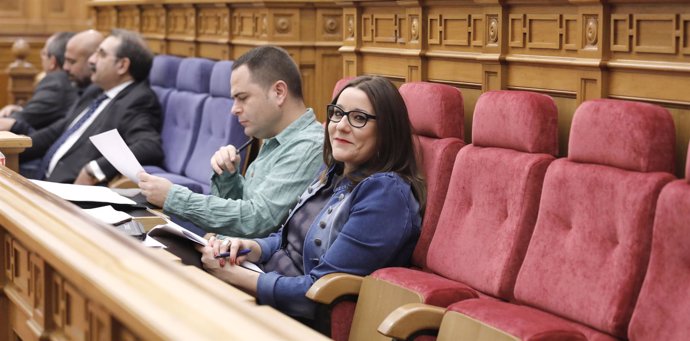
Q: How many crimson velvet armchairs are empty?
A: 3